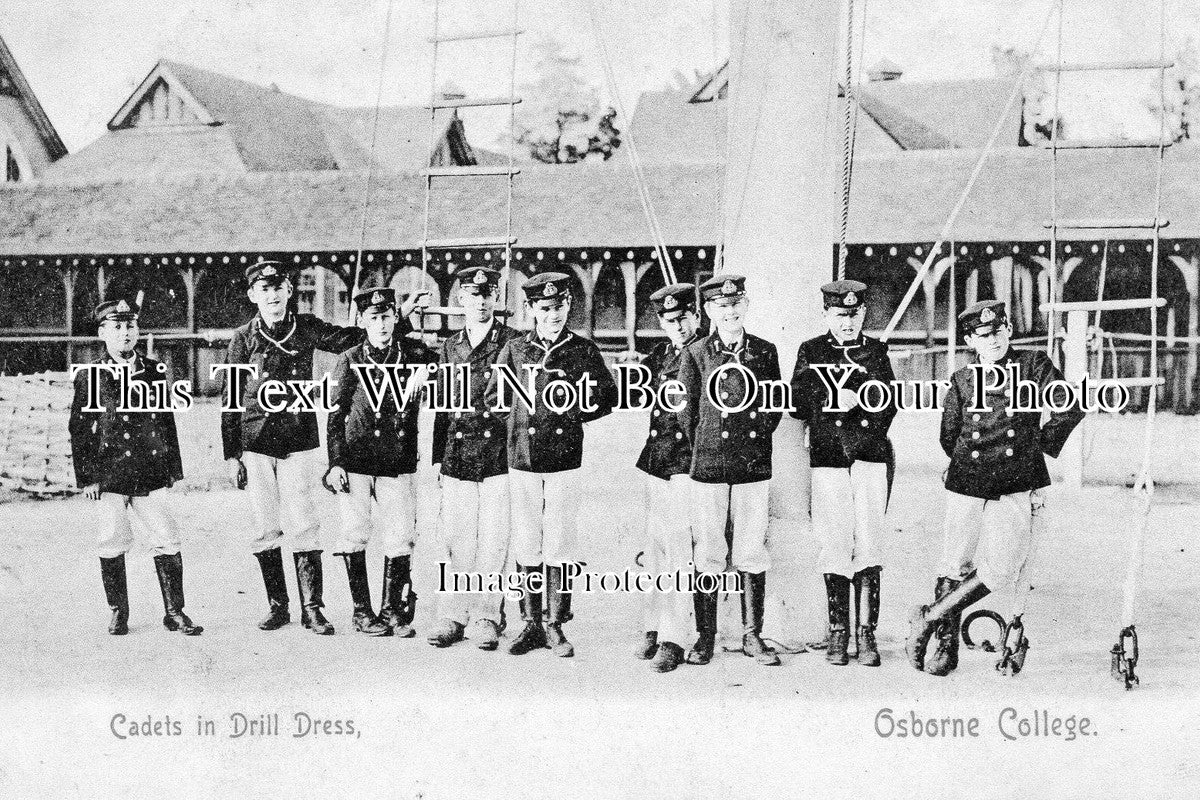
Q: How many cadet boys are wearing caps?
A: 9